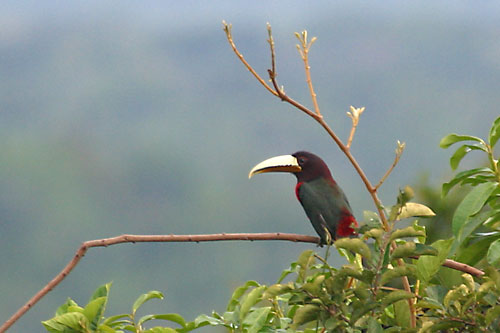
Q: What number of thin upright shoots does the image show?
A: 5